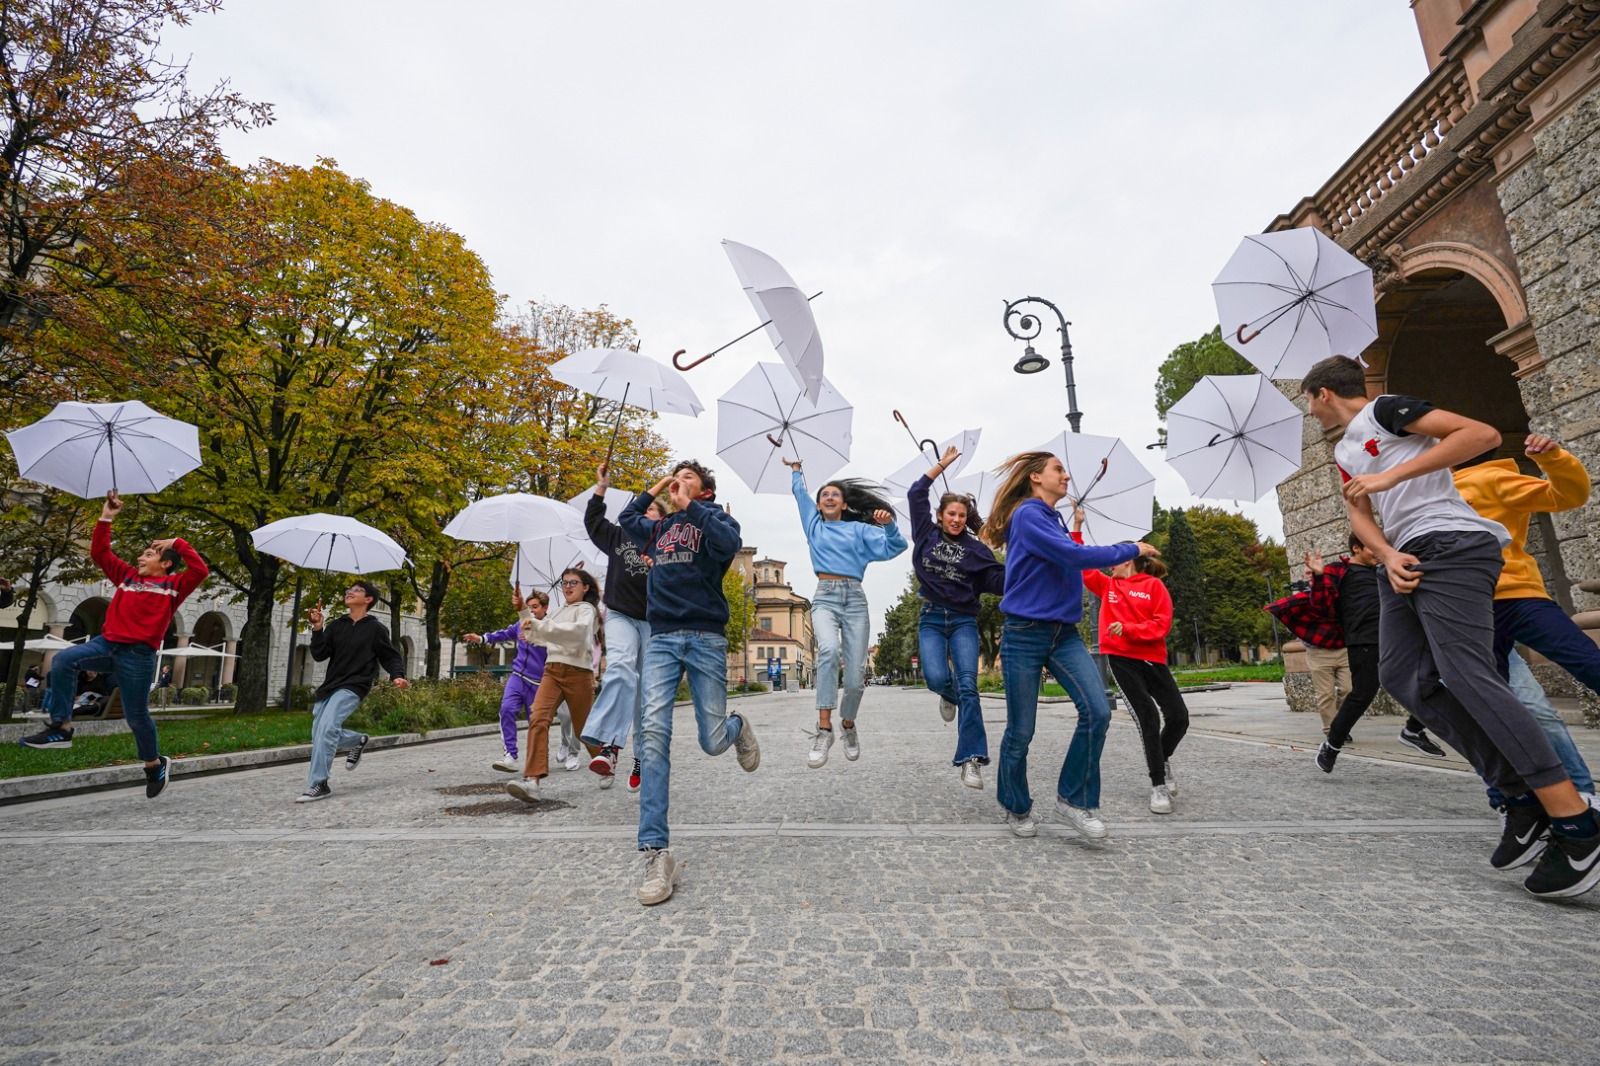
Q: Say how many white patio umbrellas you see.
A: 2